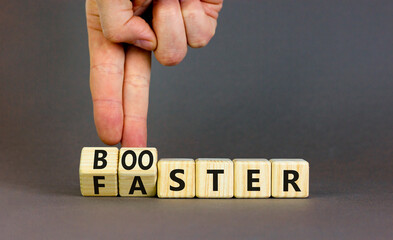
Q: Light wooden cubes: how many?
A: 6